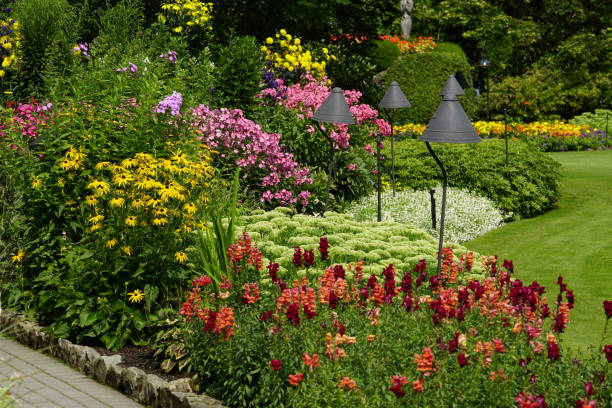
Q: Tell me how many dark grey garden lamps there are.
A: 4